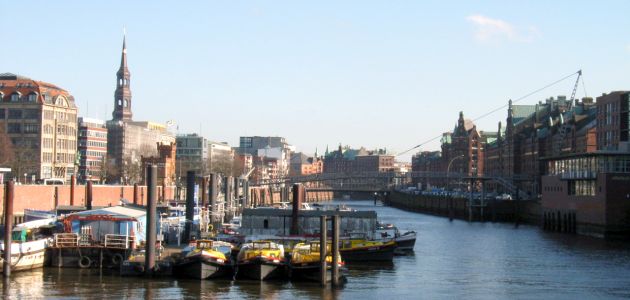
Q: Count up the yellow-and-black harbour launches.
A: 4